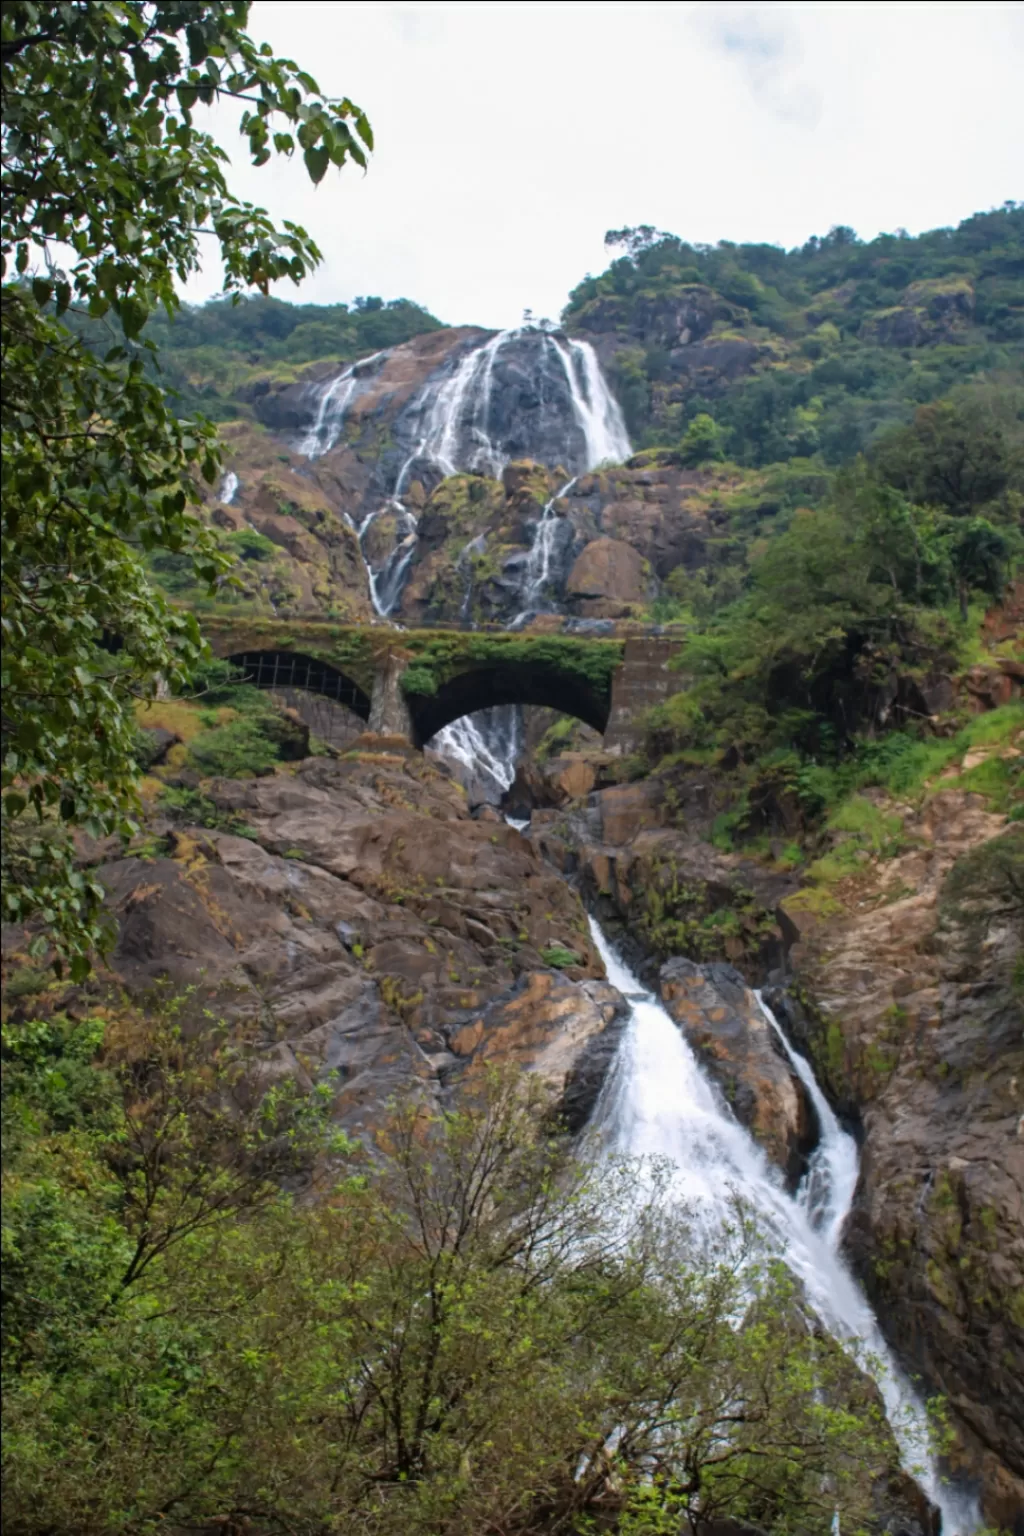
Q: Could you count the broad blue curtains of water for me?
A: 0